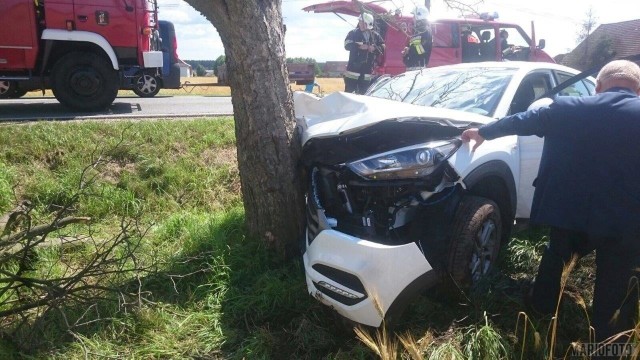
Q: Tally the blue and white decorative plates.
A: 0